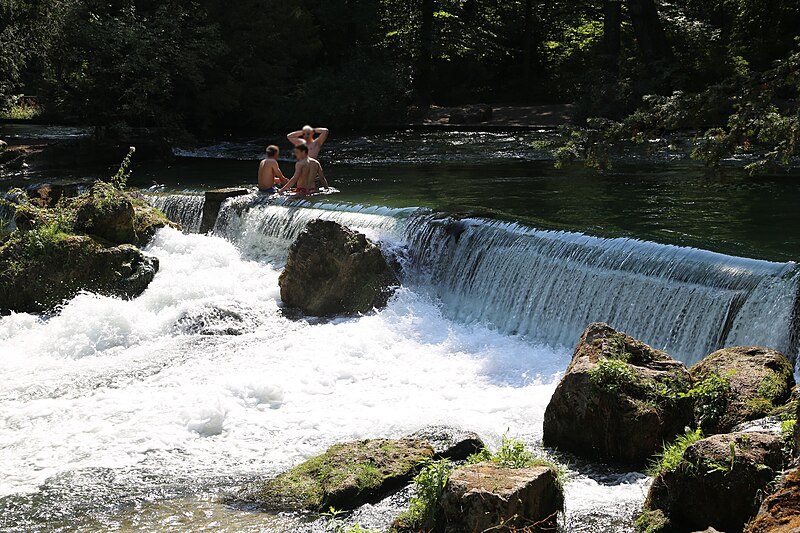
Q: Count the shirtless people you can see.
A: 3